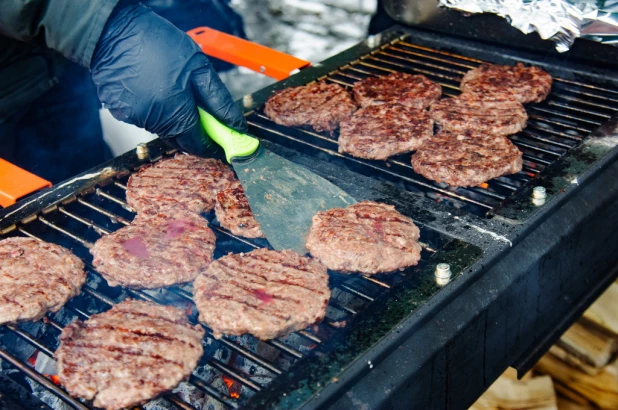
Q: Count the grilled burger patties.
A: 13